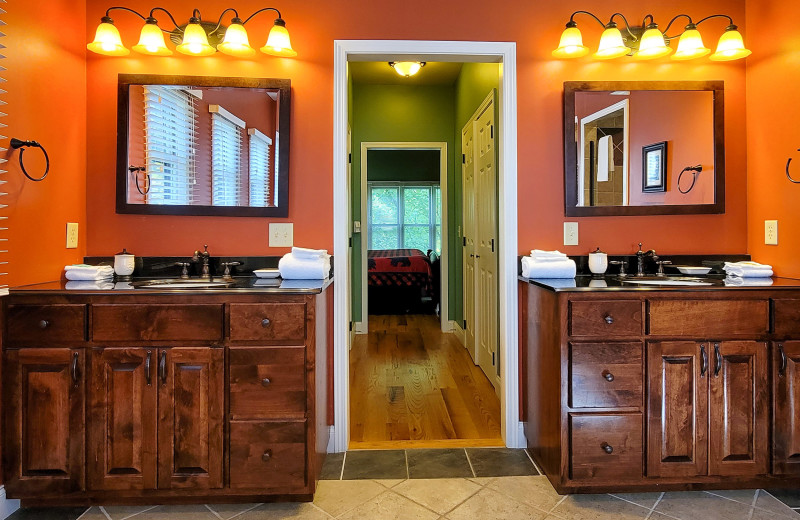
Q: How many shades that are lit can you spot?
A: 11